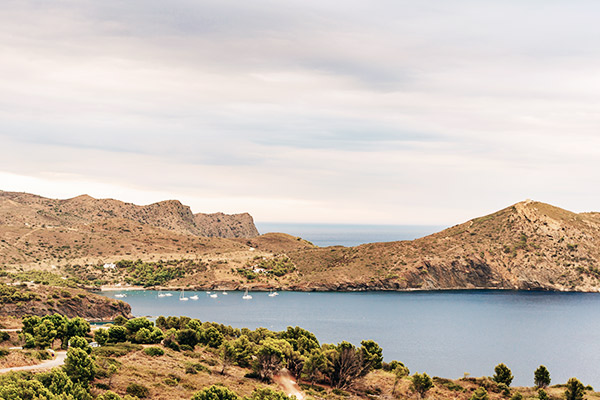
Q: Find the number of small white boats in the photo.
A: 11